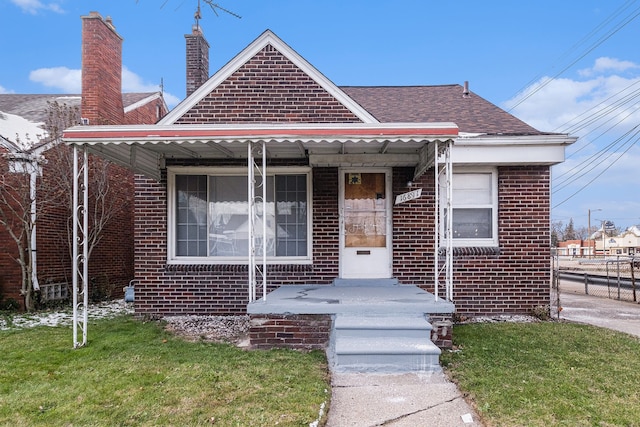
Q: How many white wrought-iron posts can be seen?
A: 3